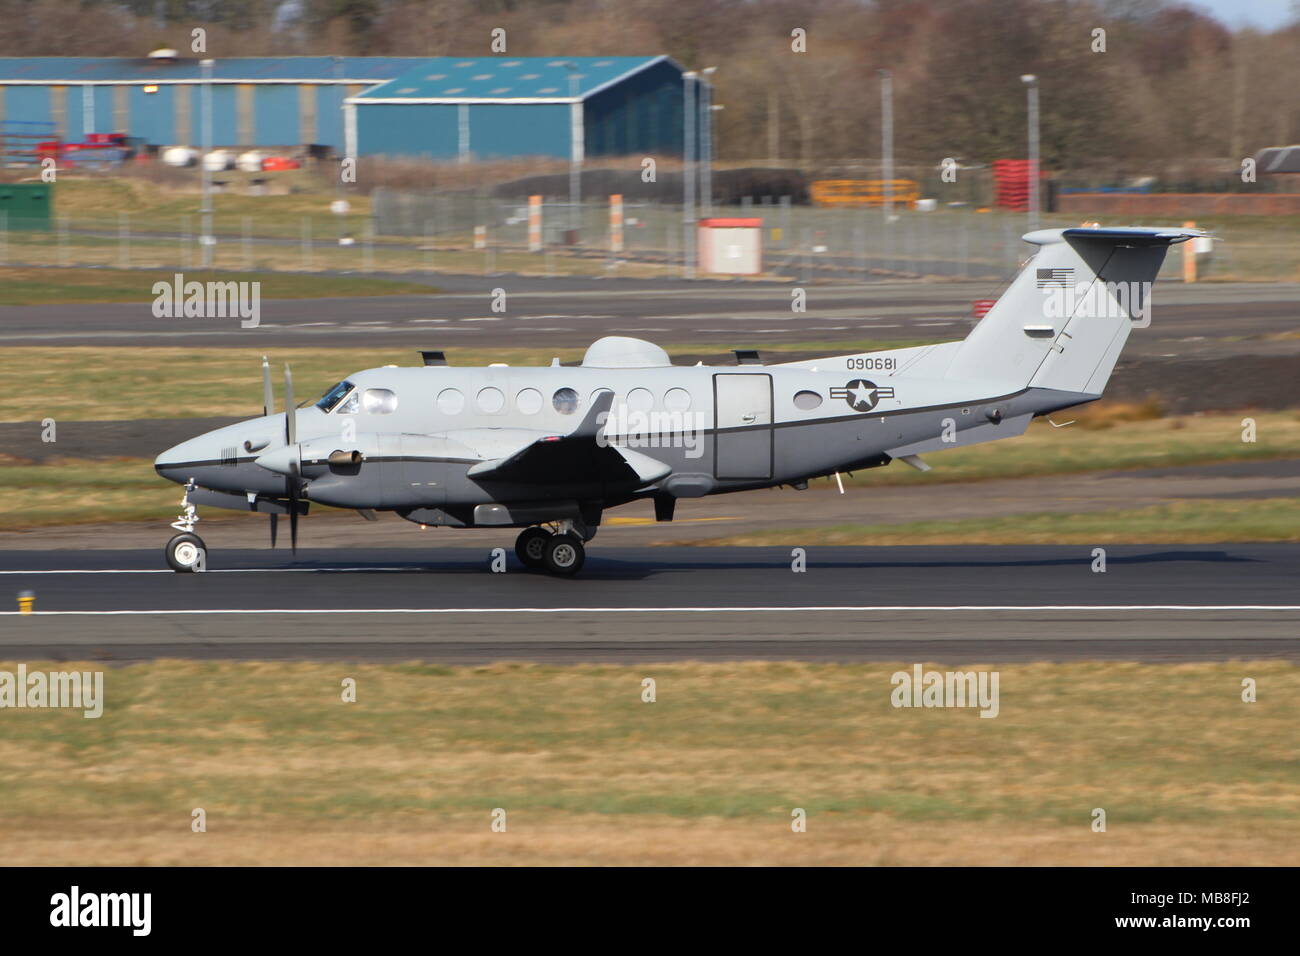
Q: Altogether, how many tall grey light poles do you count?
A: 6